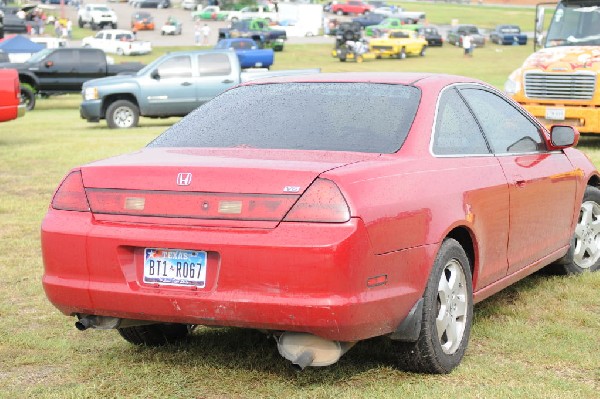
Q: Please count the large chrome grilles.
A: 1